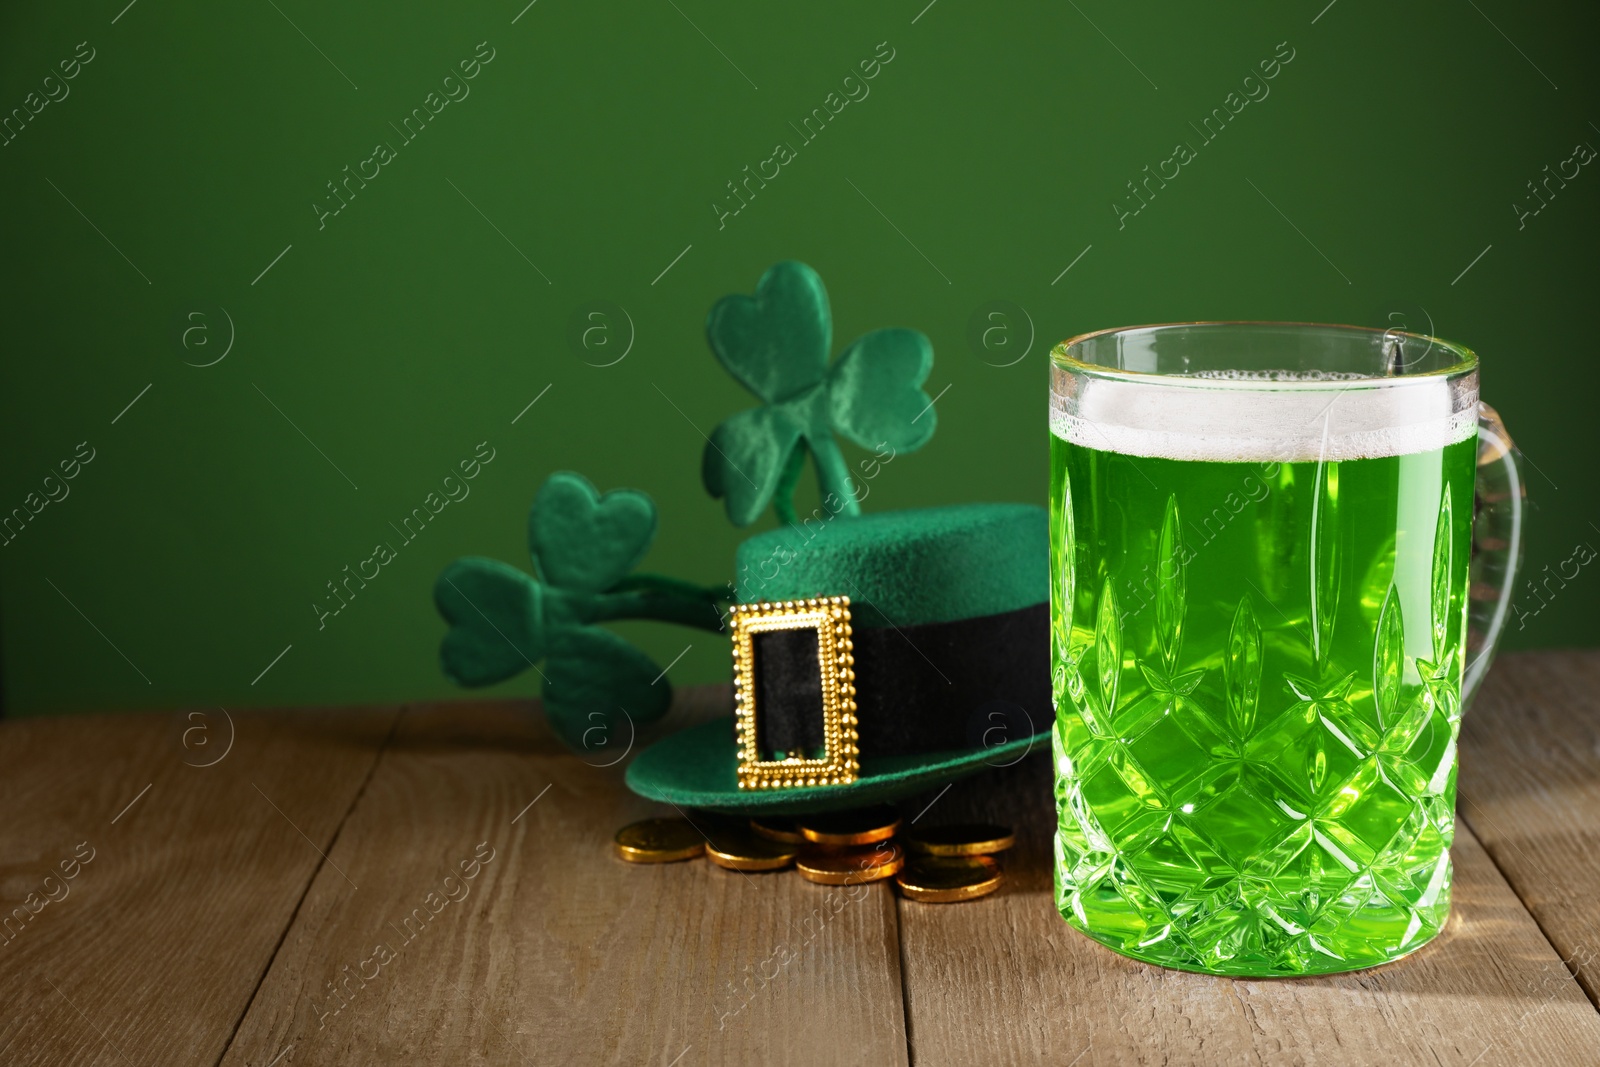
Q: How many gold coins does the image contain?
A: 7